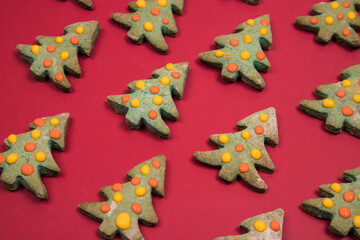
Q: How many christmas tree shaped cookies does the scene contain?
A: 13